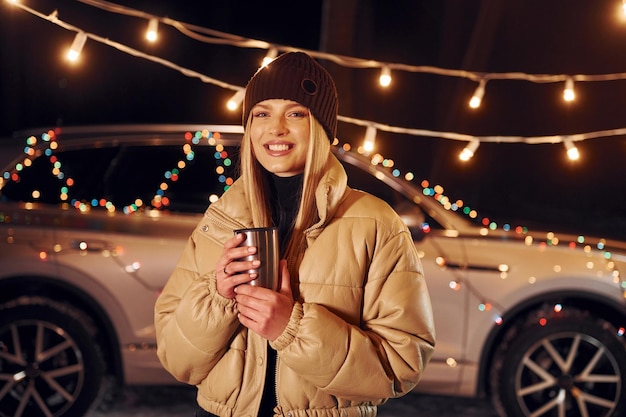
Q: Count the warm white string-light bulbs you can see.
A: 12